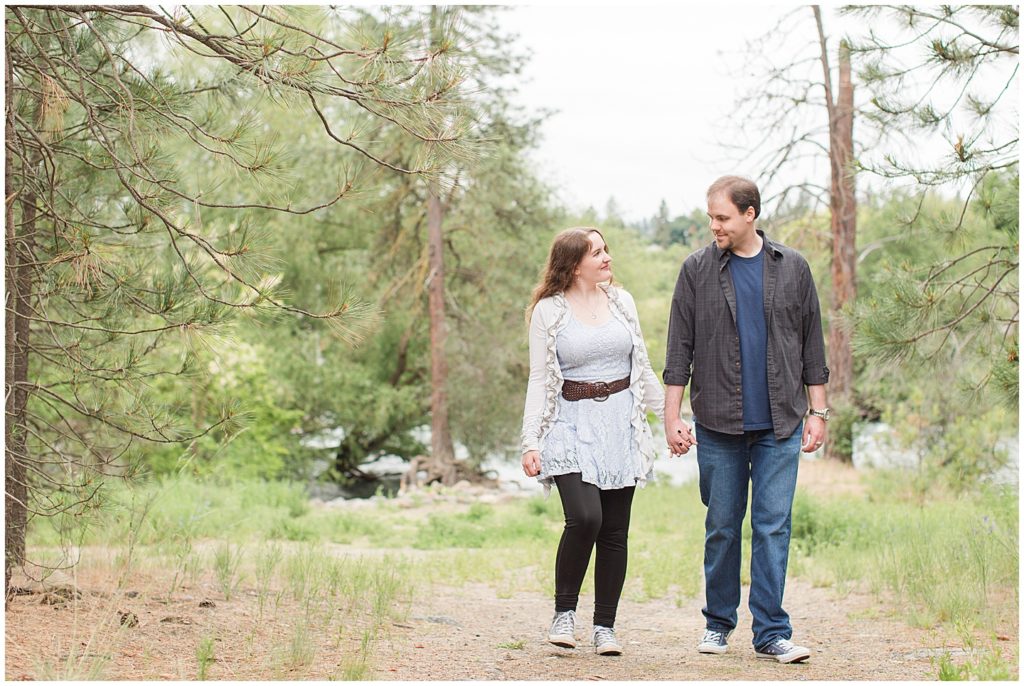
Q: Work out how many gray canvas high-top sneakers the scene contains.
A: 2